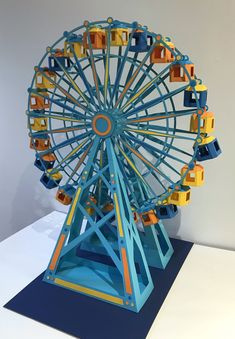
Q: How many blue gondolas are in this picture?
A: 7